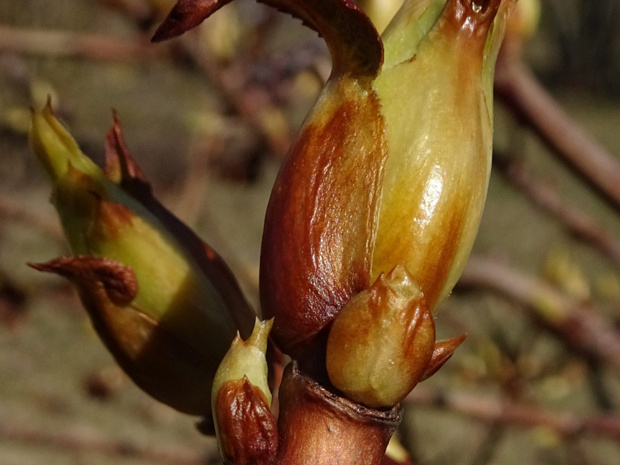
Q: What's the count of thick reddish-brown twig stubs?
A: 1